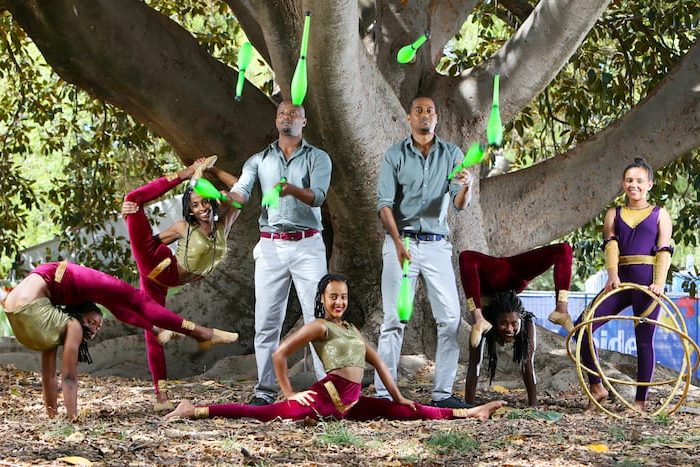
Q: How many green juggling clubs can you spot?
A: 8